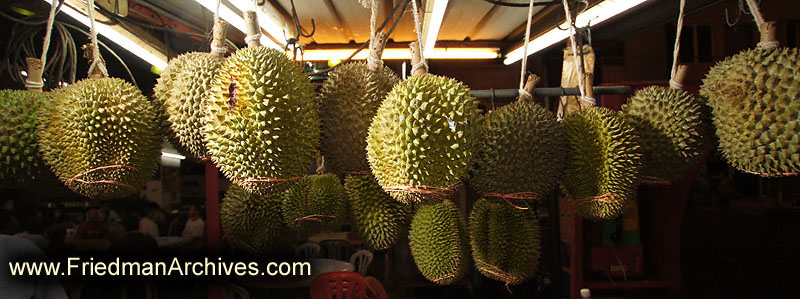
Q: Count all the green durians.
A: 15